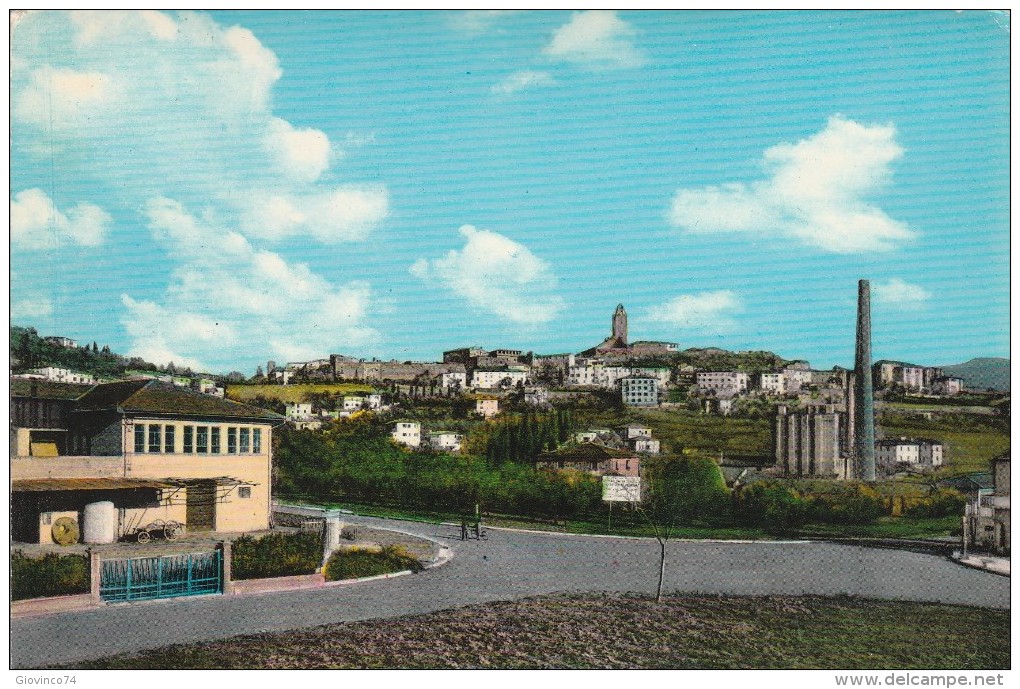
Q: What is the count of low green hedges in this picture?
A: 3